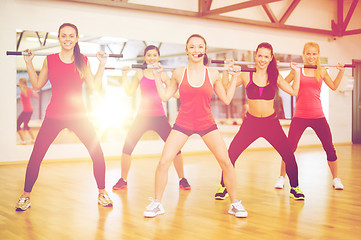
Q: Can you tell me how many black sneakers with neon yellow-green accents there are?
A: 2